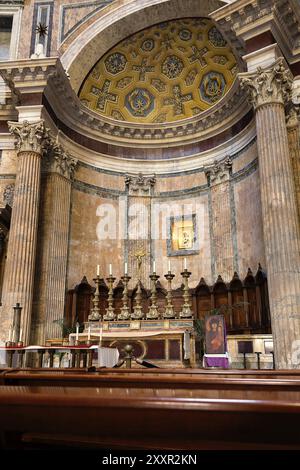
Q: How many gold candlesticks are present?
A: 6